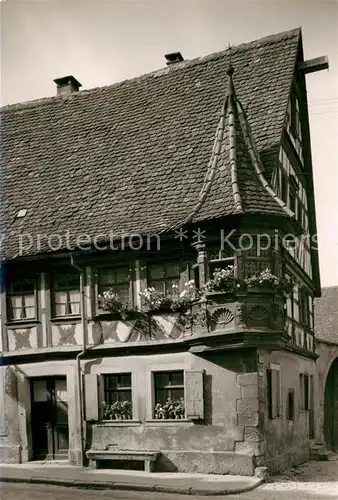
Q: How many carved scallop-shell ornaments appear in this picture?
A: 2